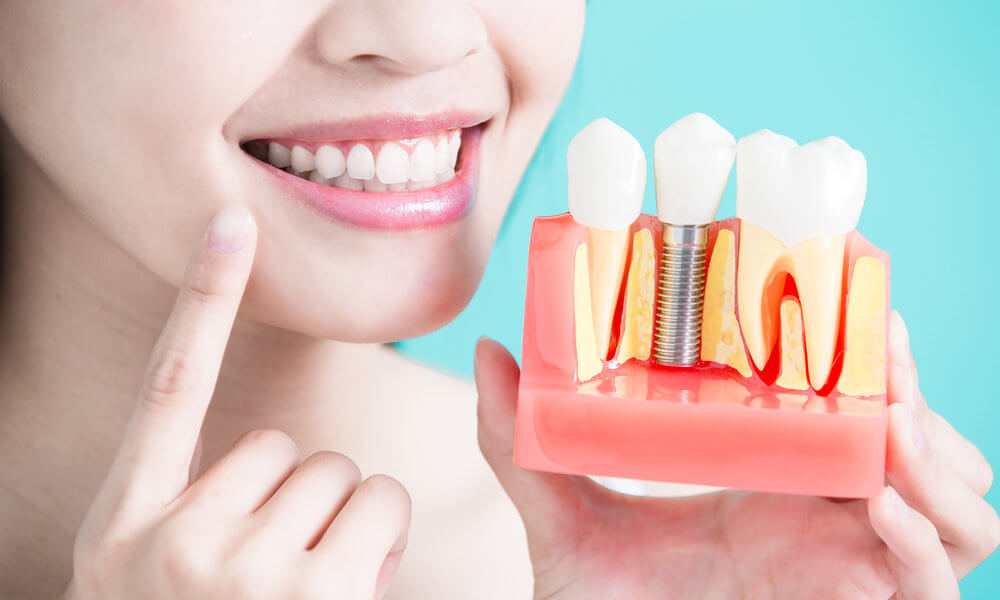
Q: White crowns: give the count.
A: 3